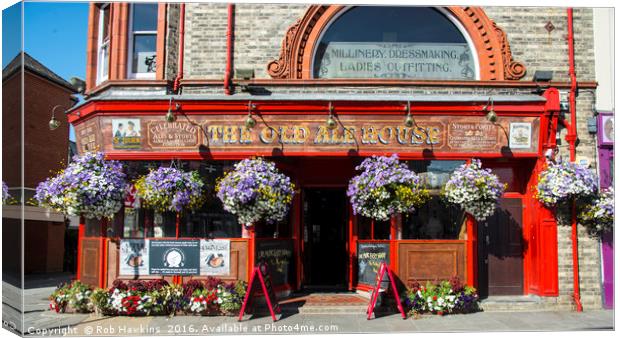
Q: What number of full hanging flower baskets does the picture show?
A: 6